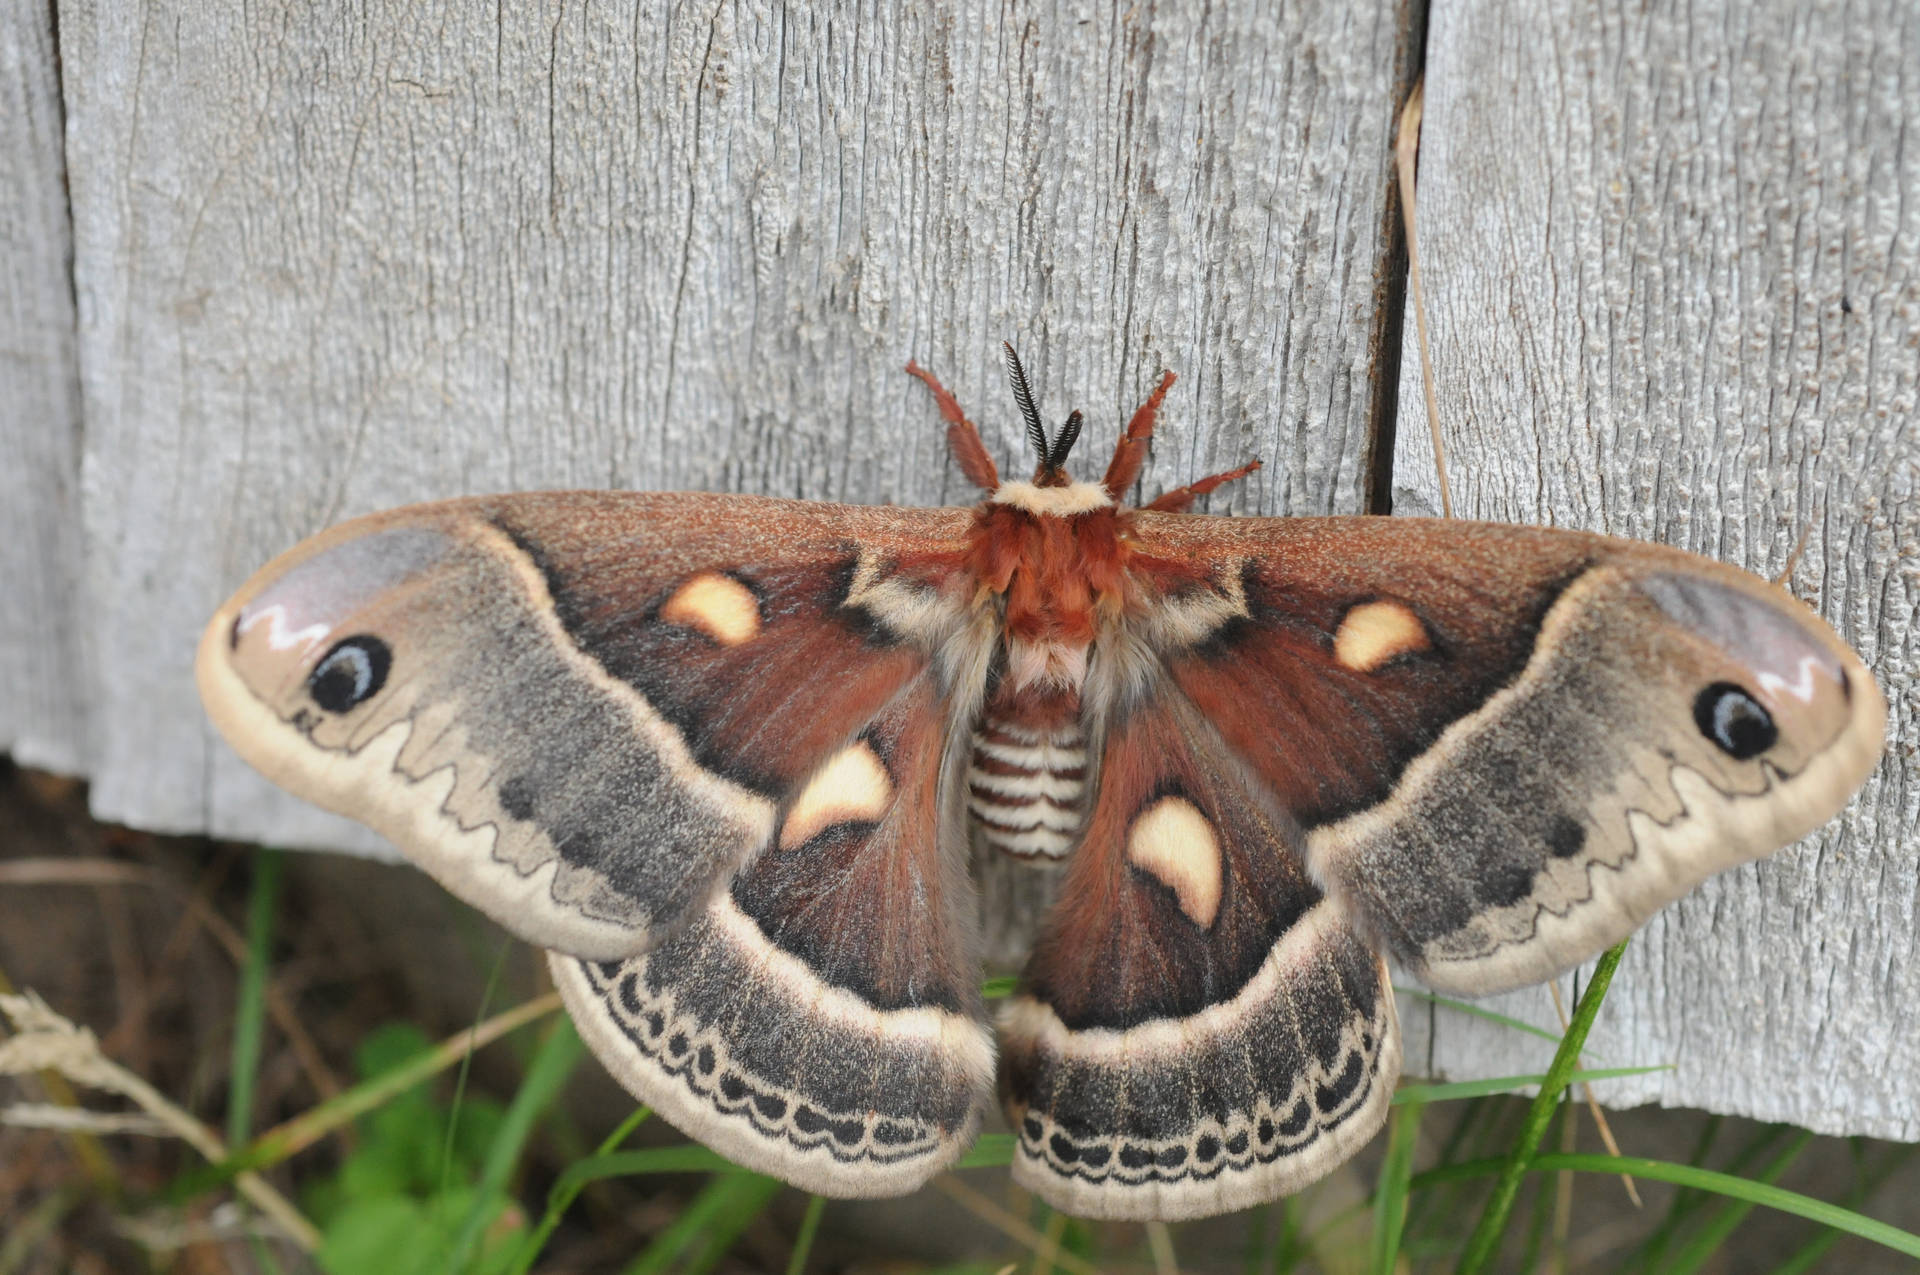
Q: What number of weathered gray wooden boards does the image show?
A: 3